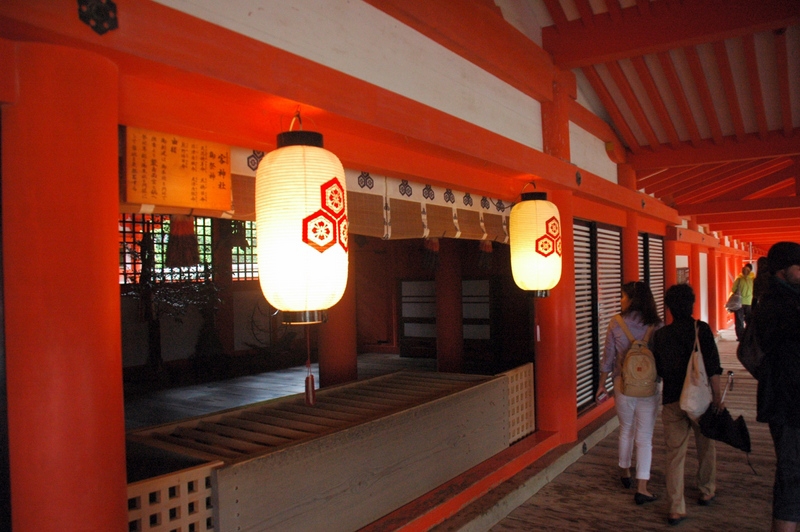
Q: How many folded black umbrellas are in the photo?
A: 1